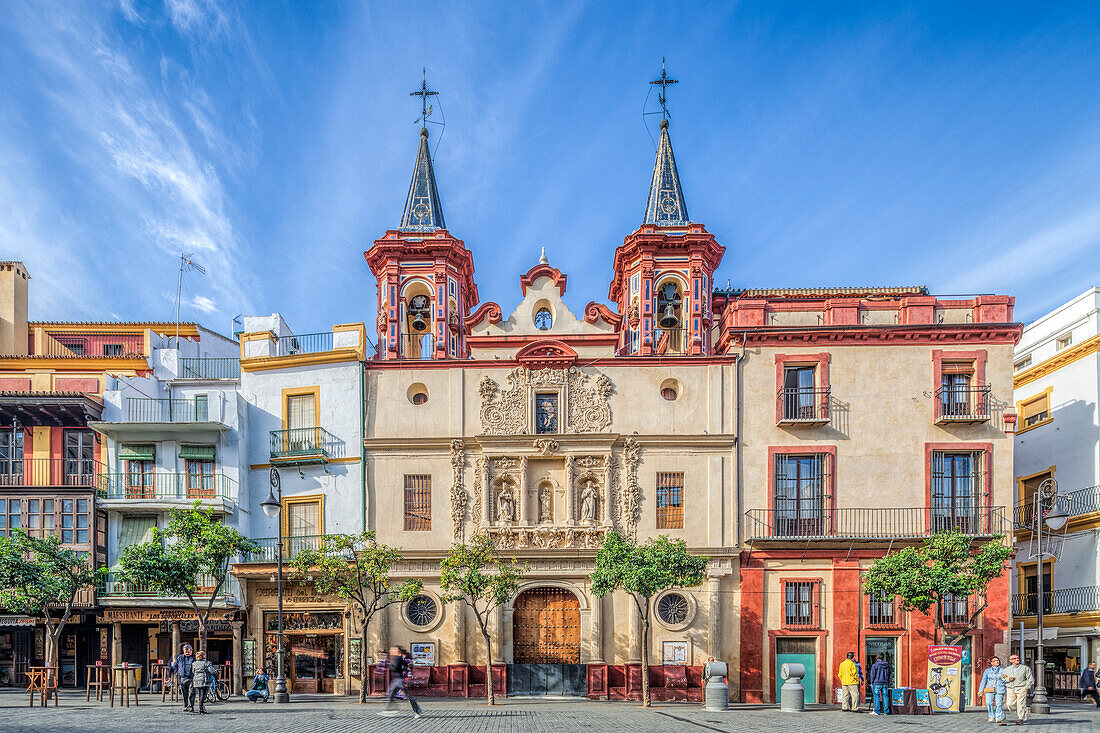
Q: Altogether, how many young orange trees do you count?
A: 6